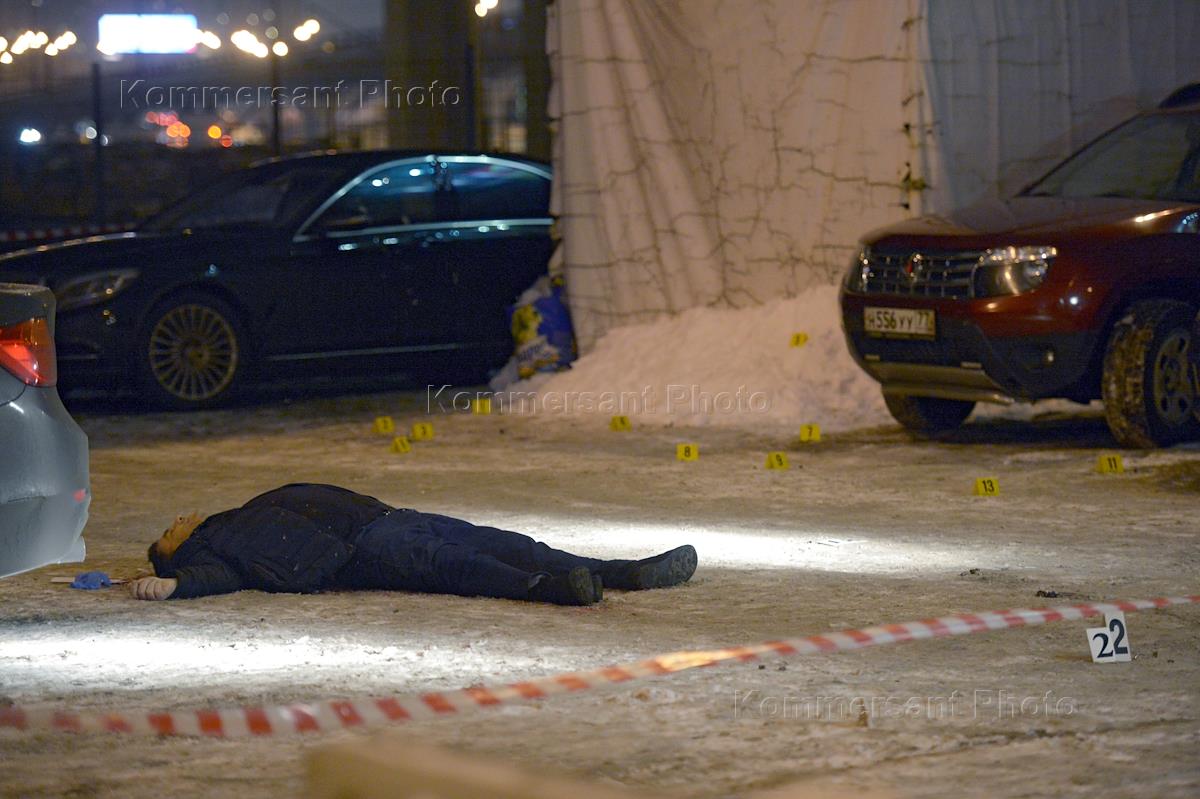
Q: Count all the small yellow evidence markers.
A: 11